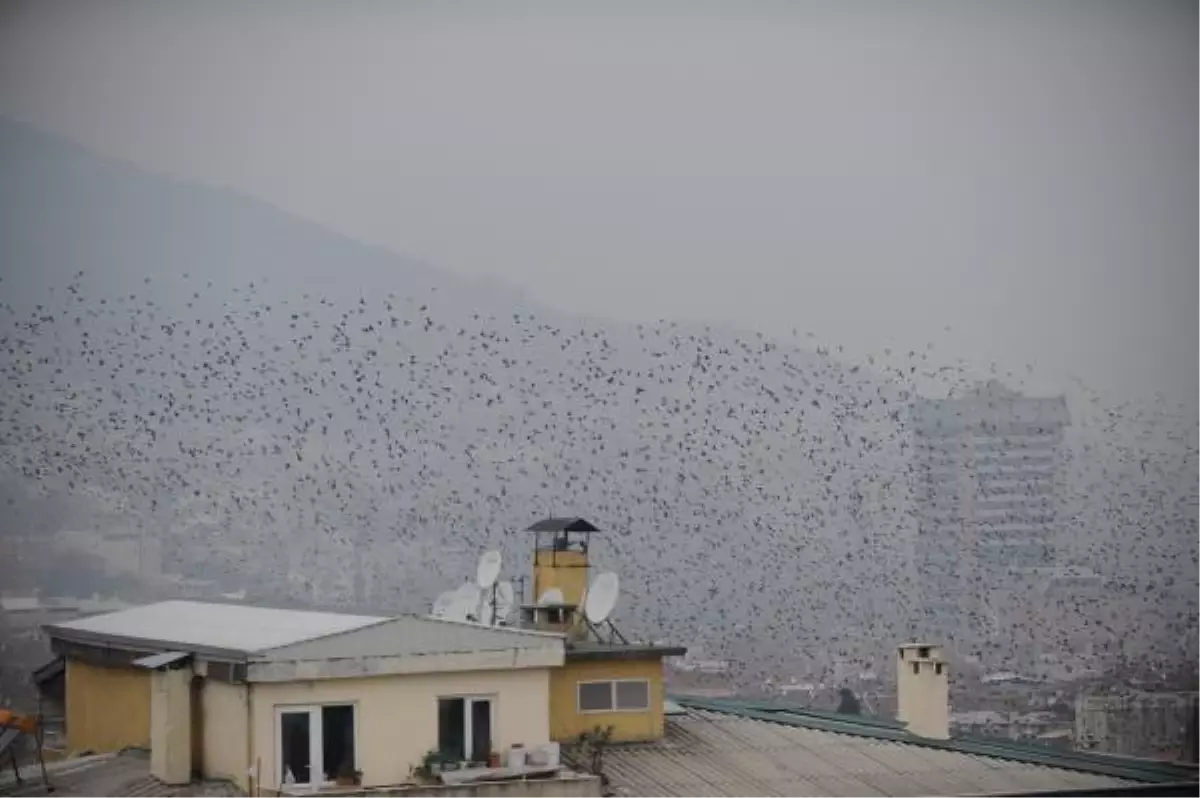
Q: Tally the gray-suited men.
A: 0